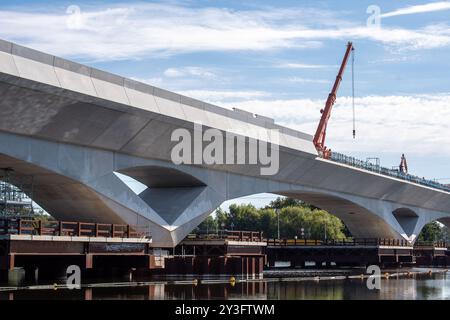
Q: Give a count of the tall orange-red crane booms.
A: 1